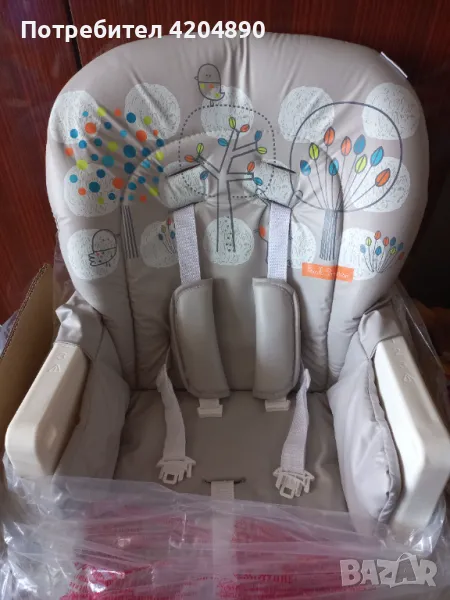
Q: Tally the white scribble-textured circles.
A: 14